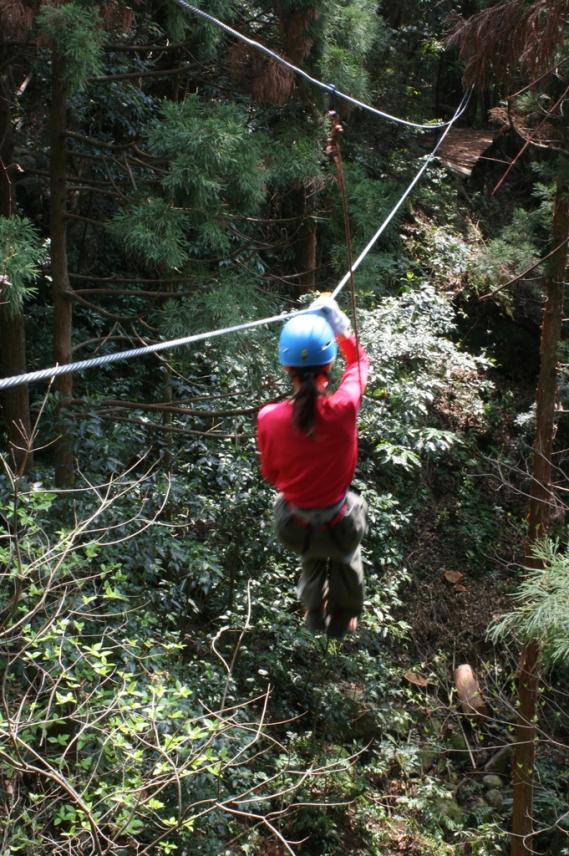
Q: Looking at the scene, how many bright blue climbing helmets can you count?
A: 1